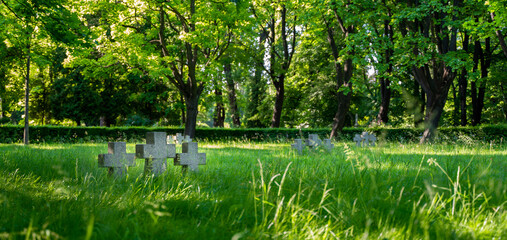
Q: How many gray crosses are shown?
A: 12